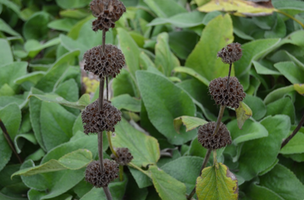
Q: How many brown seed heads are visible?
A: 8